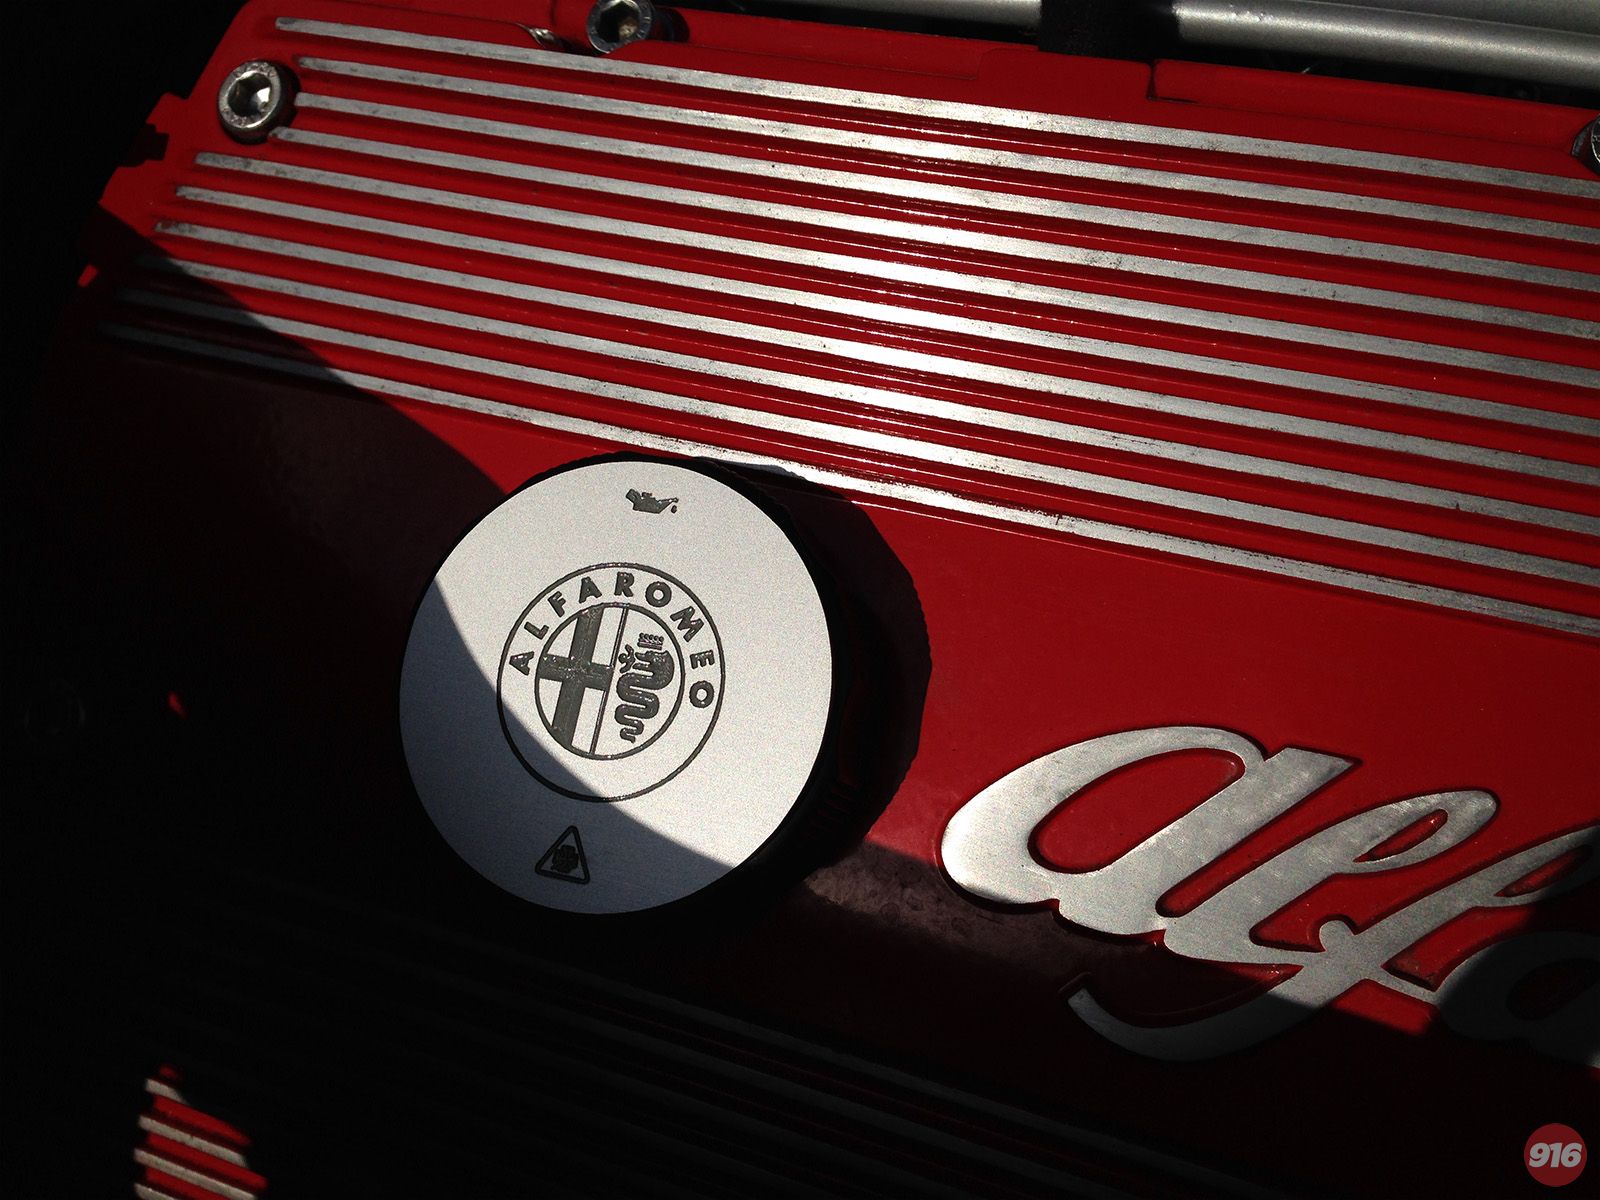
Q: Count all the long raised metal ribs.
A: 10